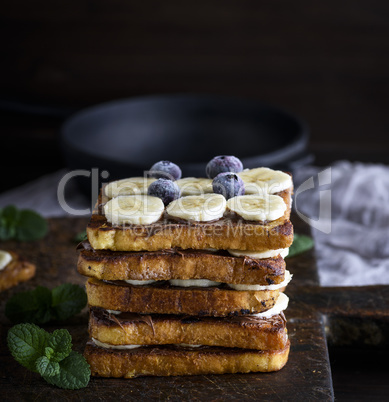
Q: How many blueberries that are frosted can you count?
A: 4